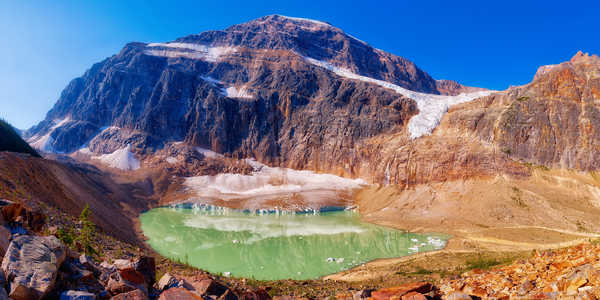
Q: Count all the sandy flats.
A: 1